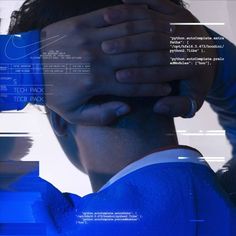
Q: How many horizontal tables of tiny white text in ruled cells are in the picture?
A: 1